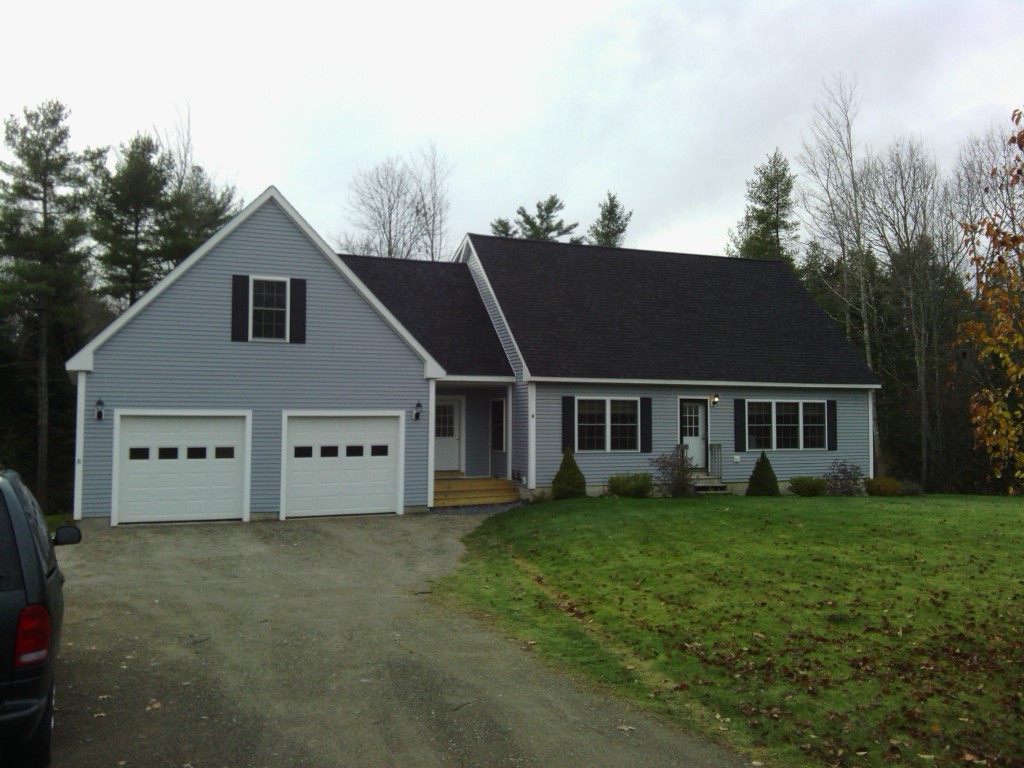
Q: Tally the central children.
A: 0